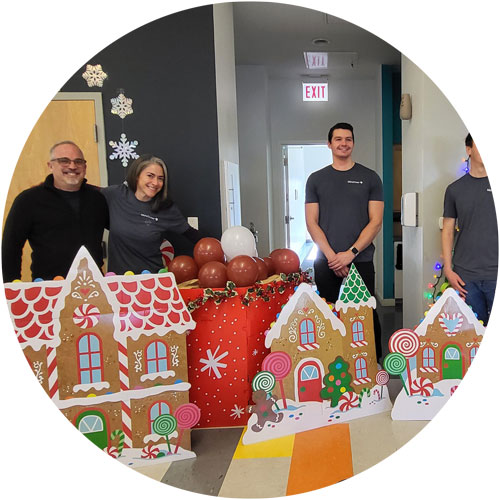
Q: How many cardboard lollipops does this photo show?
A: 7